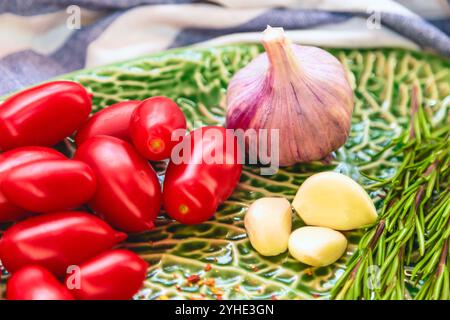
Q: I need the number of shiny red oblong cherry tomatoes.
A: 10